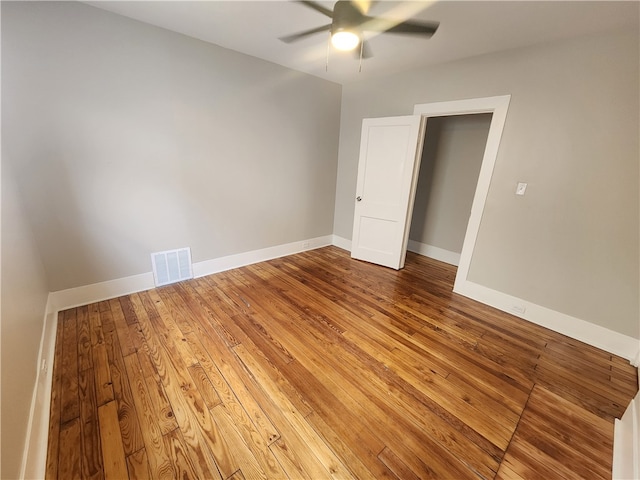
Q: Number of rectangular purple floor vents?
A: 0